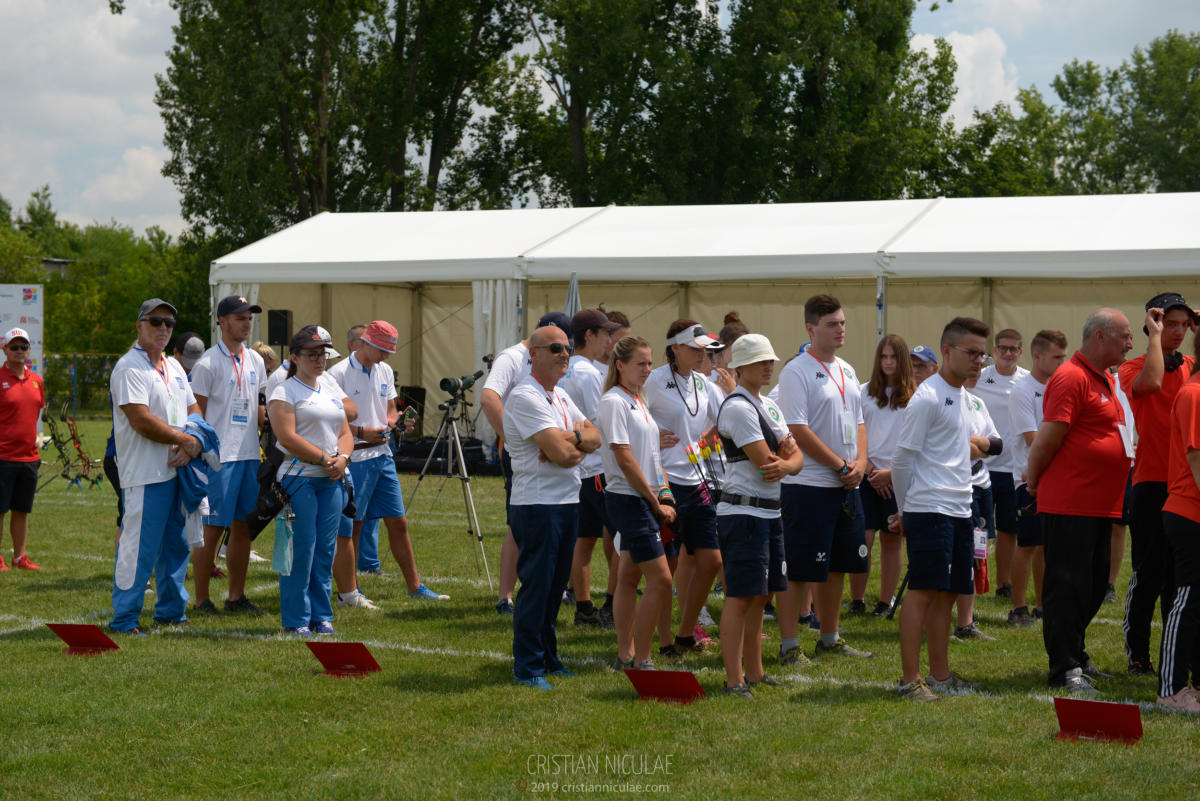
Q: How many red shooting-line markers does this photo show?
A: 4